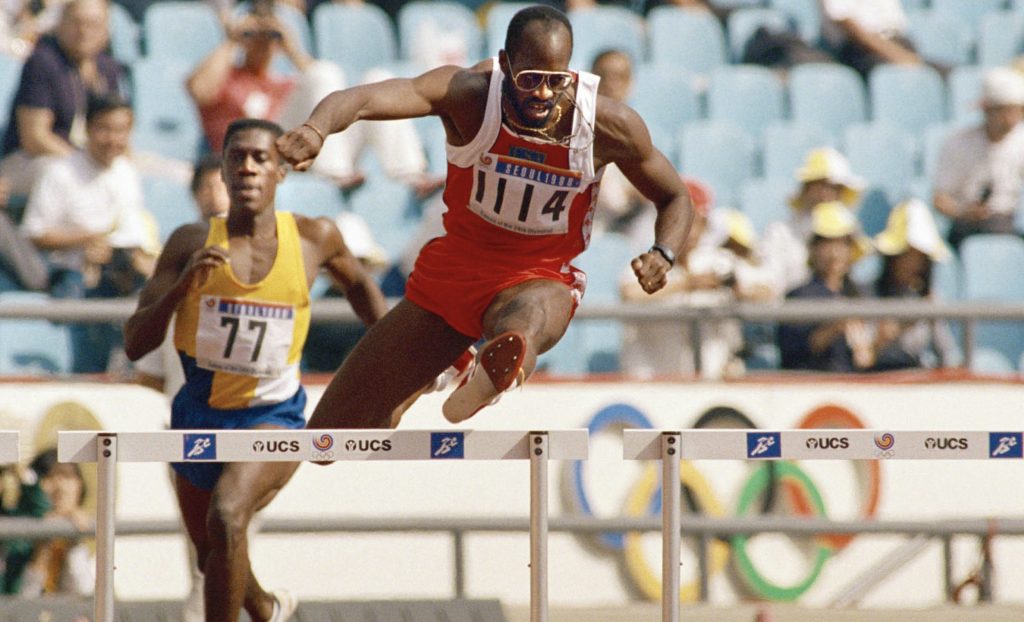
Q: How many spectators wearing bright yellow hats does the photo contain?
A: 4